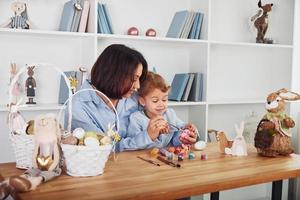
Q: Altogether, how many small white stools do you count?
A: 0